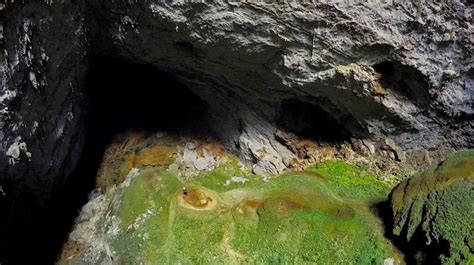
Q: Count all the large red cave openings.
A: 0